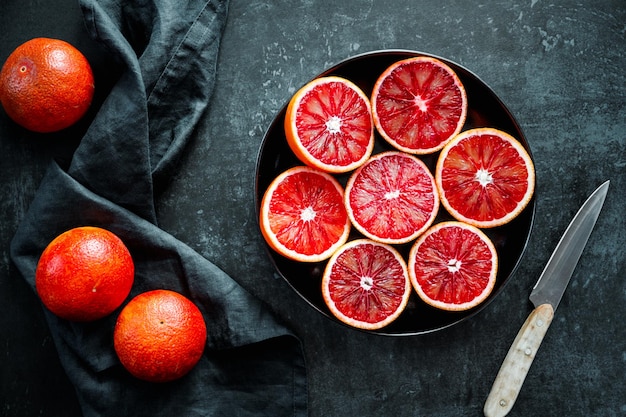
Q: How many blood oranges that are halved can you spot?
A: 7